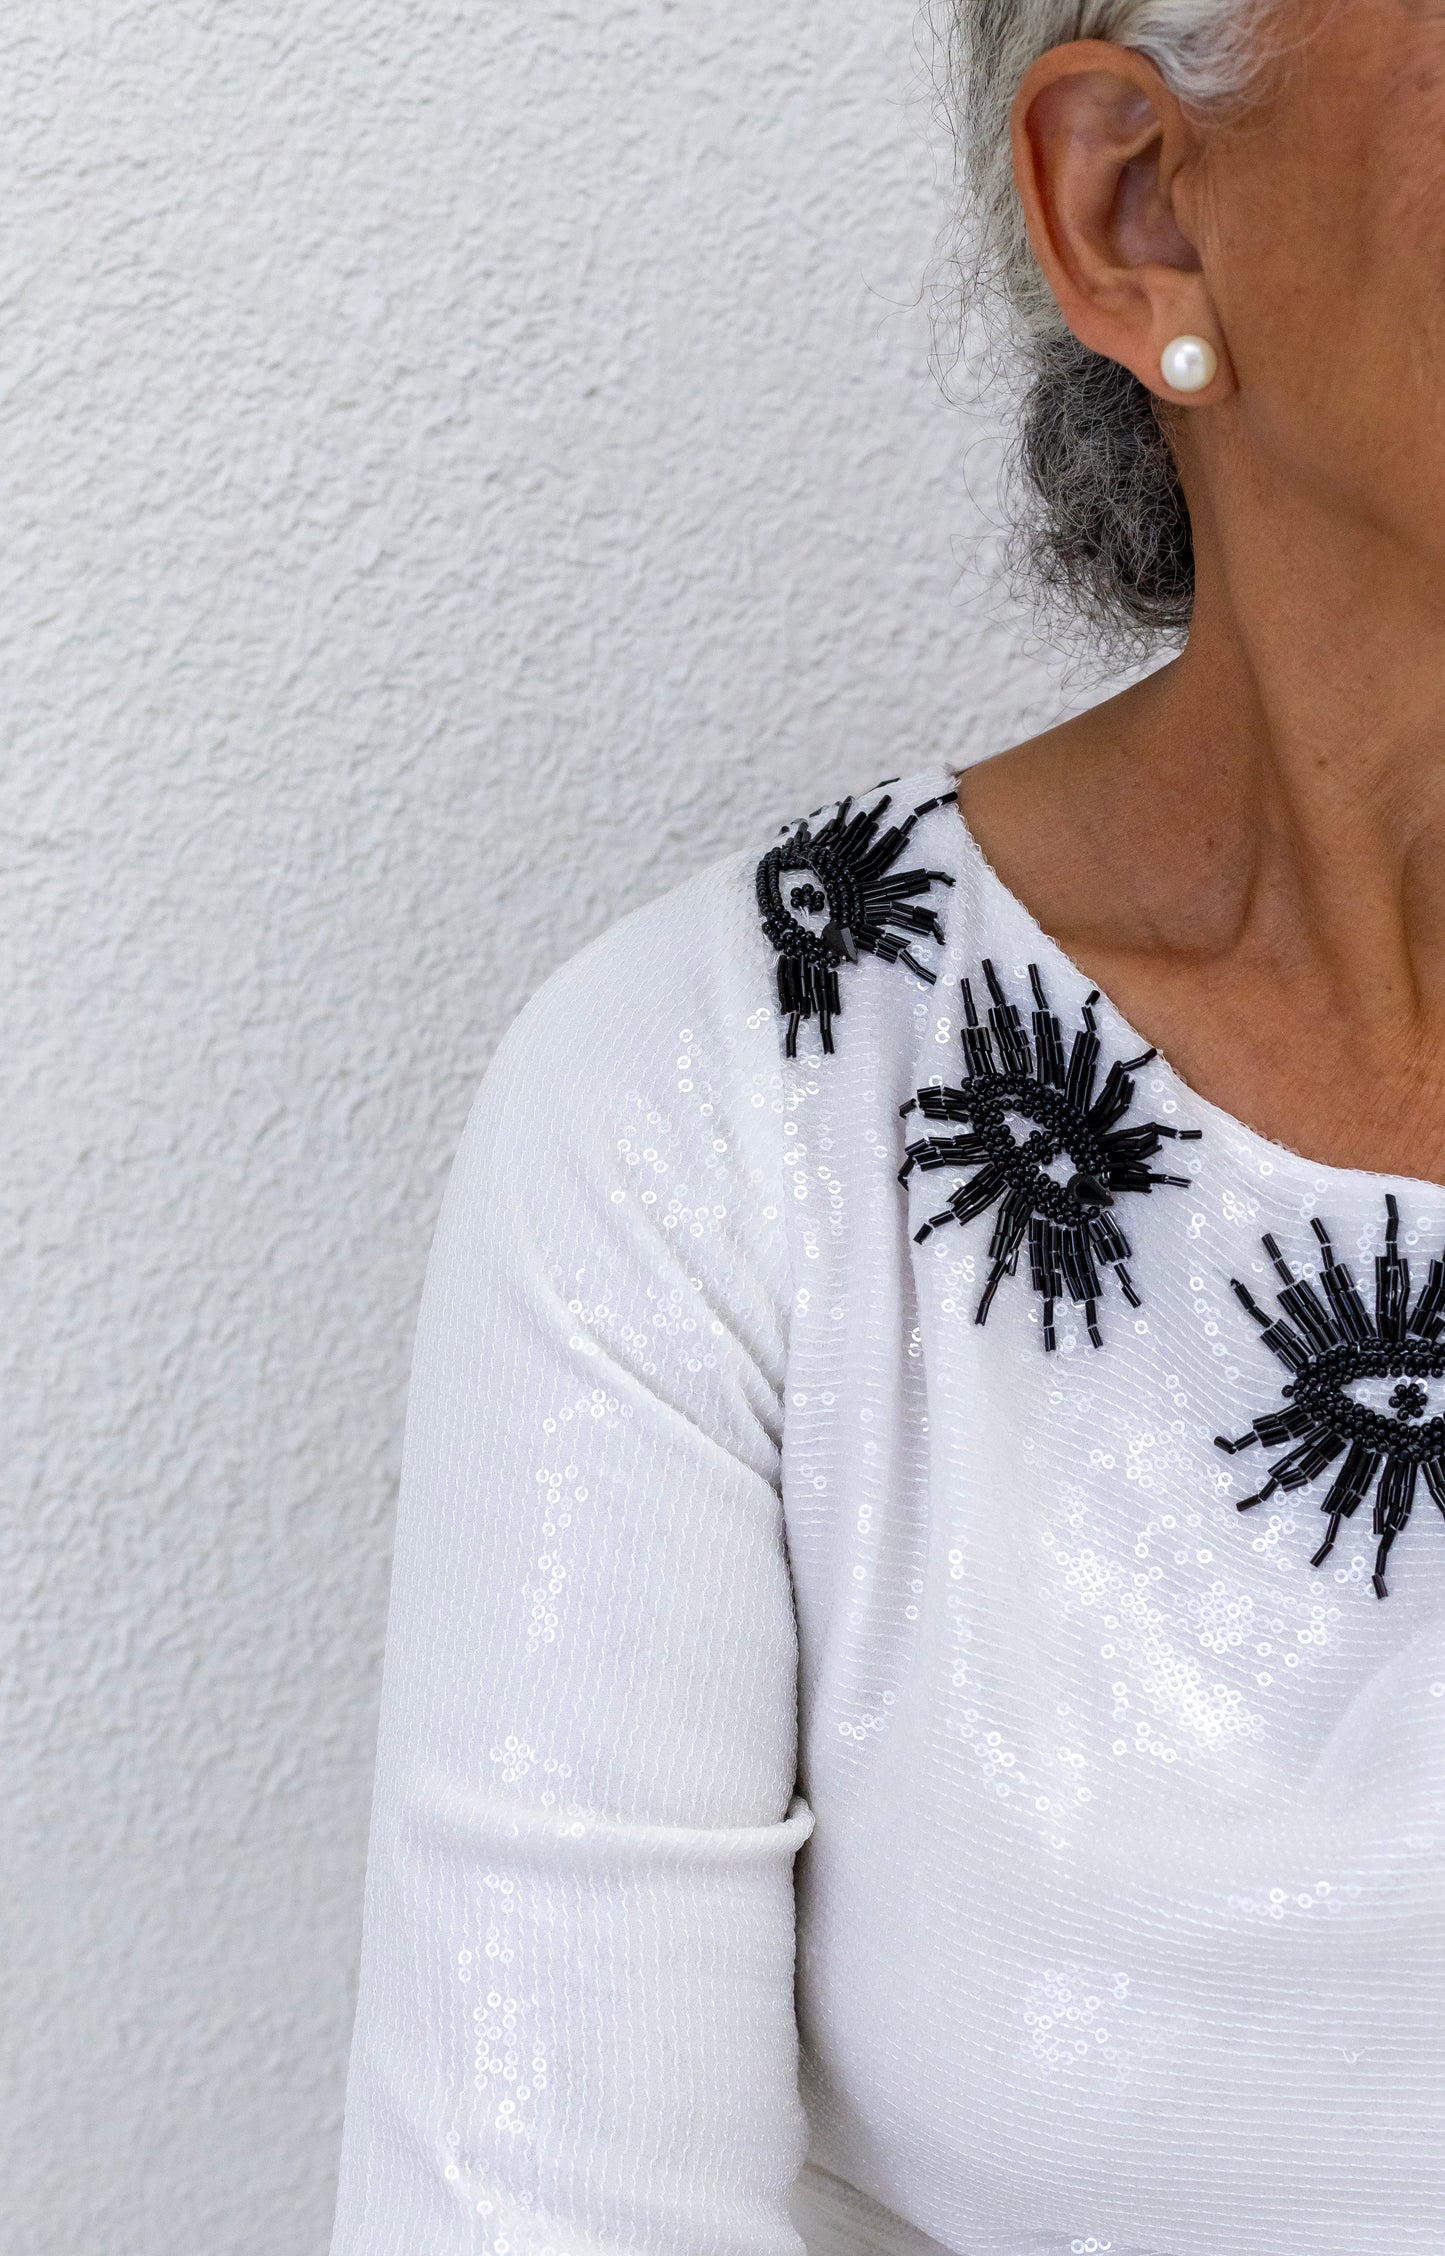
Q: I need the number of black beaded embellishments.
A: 3